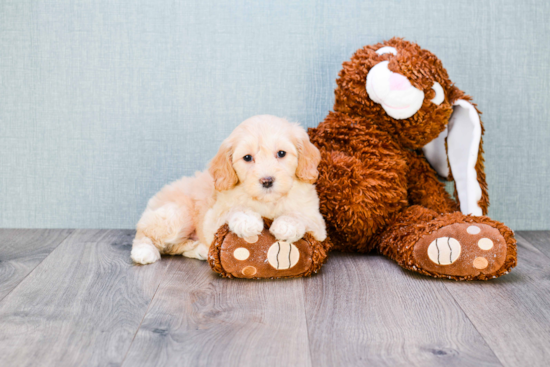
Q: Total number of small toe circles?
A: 6